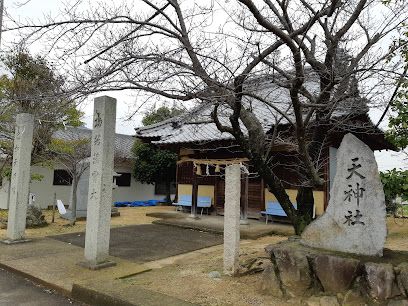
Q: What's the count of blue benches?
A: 2